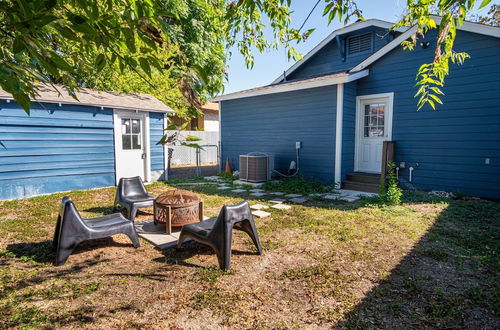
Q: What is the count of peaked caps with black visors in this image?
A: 0